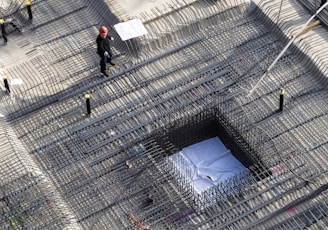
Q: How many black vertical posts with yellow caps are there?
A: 5